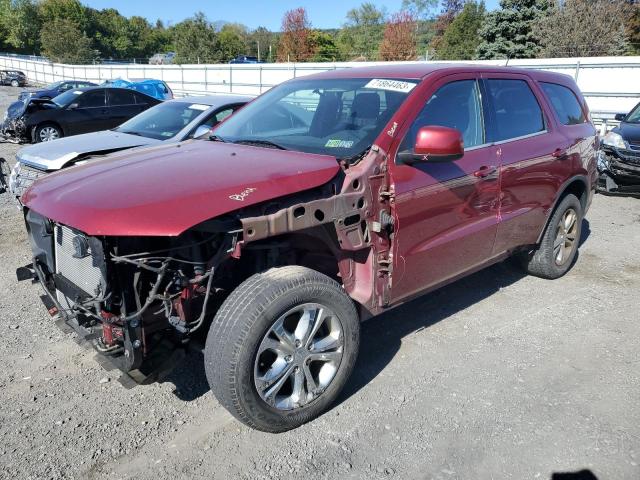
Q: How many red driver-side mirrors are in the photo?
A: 1